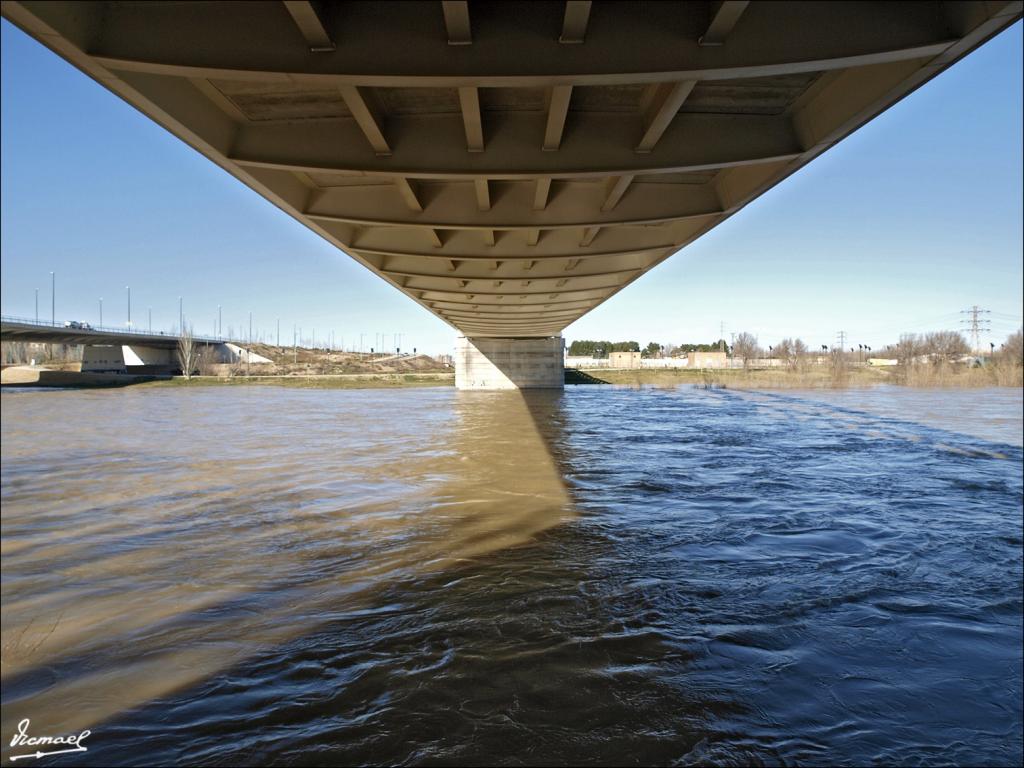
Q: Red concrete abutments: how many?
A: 0